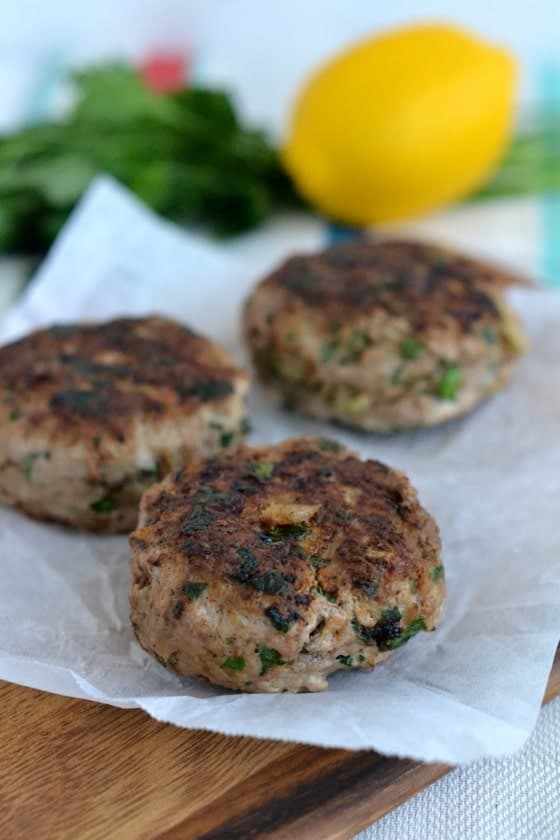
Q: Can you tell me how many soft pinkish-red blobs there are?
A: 1